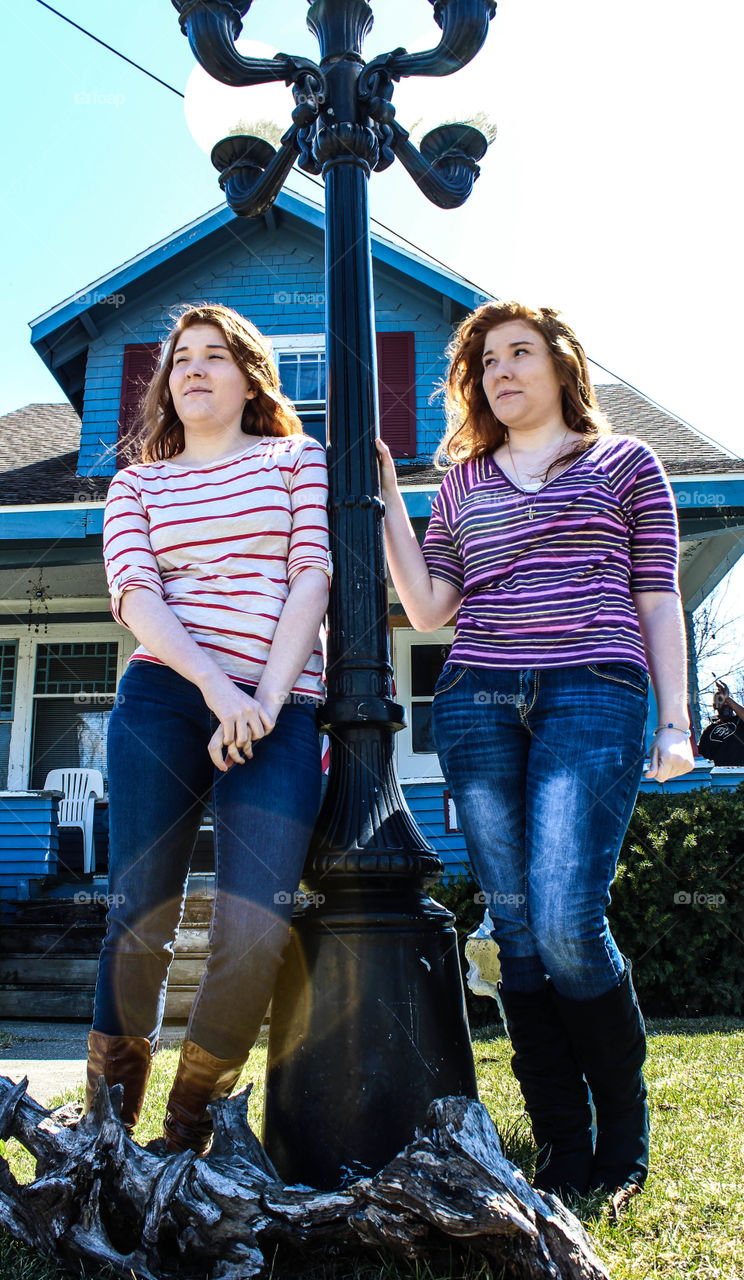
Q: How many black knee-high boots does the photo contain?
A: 2